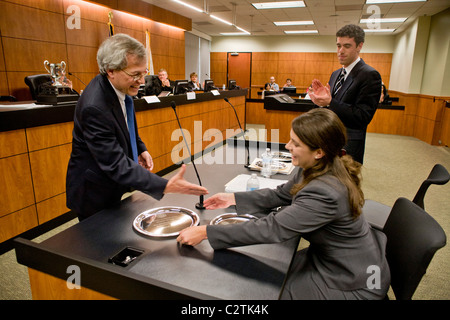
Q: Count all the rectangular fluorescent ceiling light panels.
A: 7